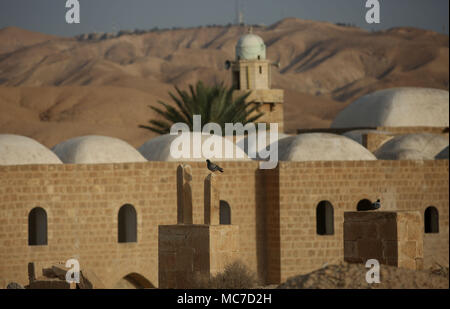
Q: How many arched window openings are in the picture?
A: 6